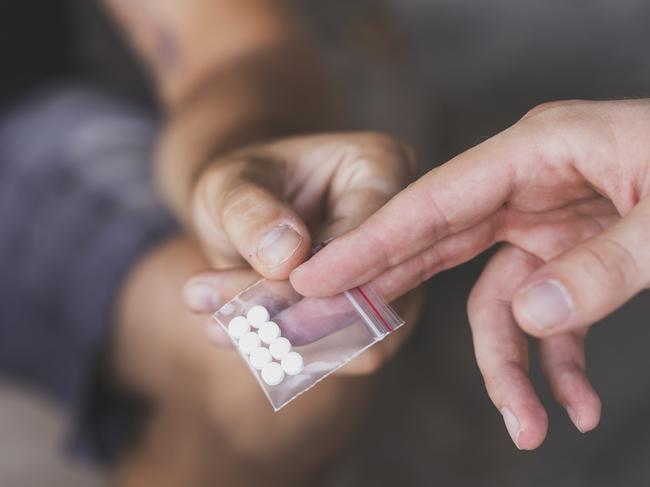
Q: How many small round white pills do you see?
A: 8